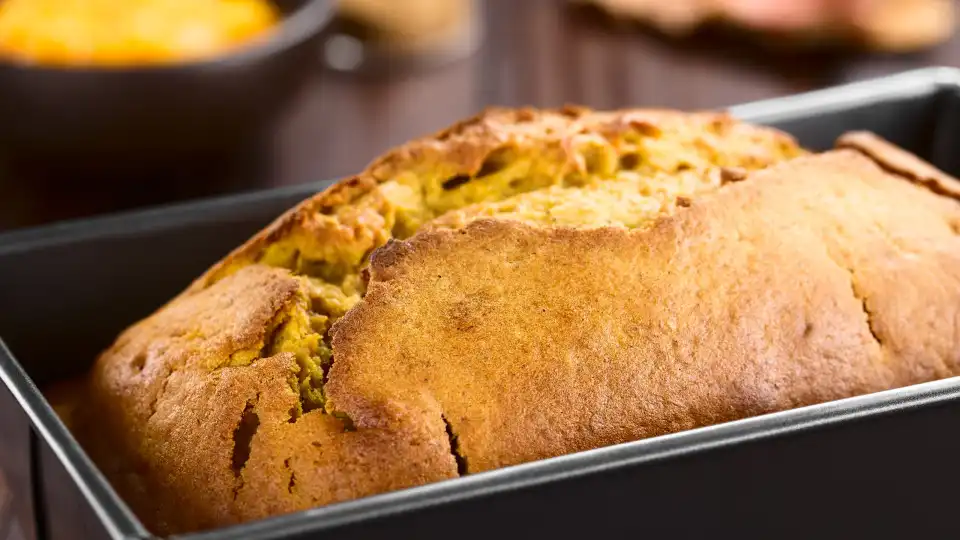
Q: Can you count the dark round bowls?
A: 1